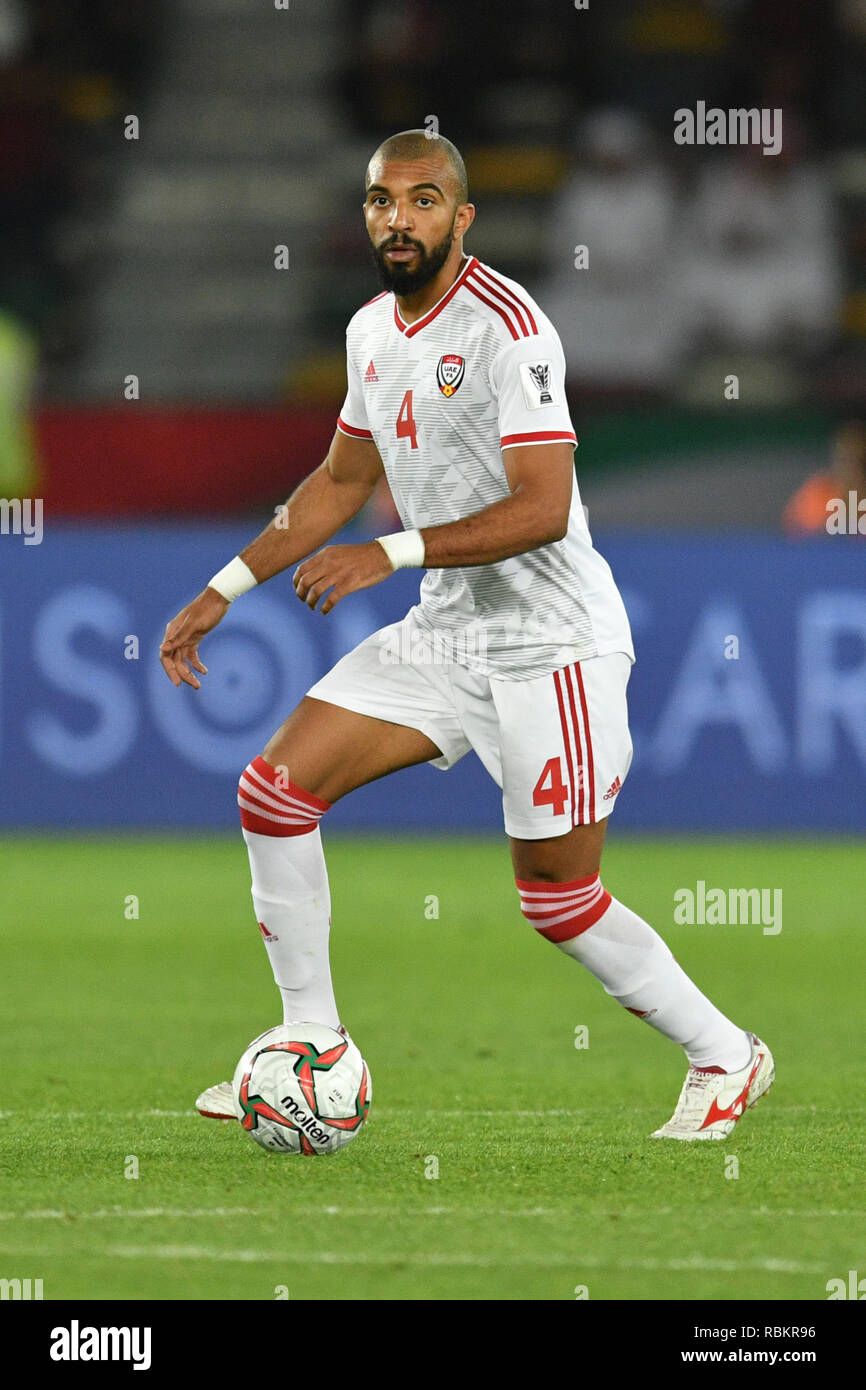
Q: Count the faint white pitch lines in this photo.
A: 3